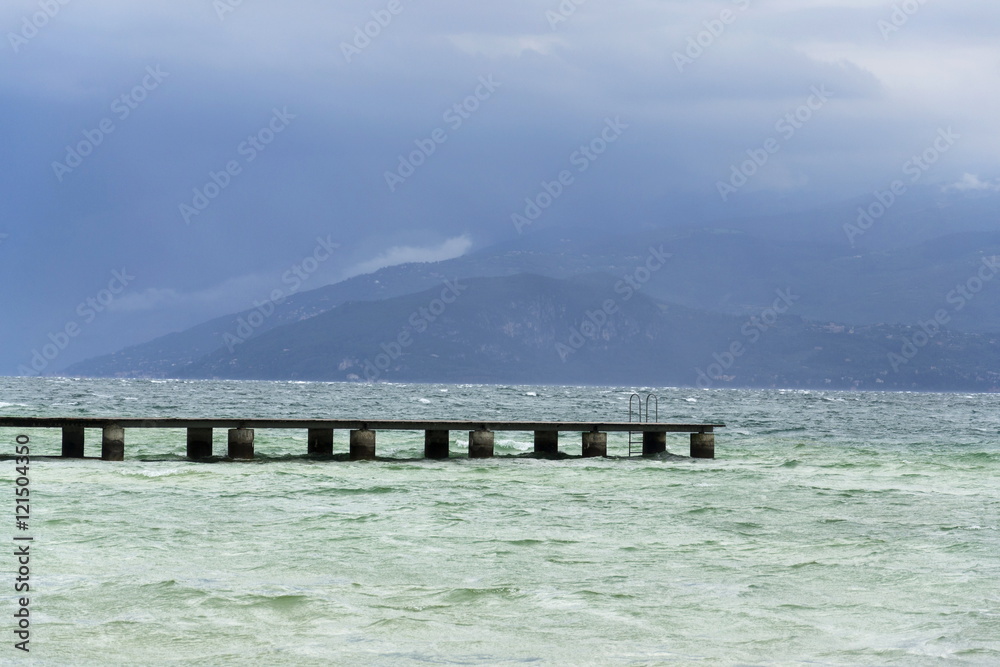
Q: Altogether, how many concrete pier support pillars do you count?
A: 12